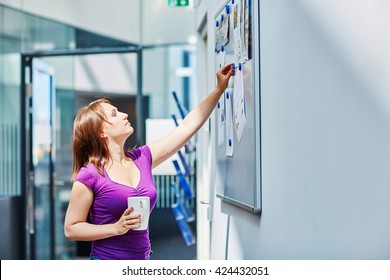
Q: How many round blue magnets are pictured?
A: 10